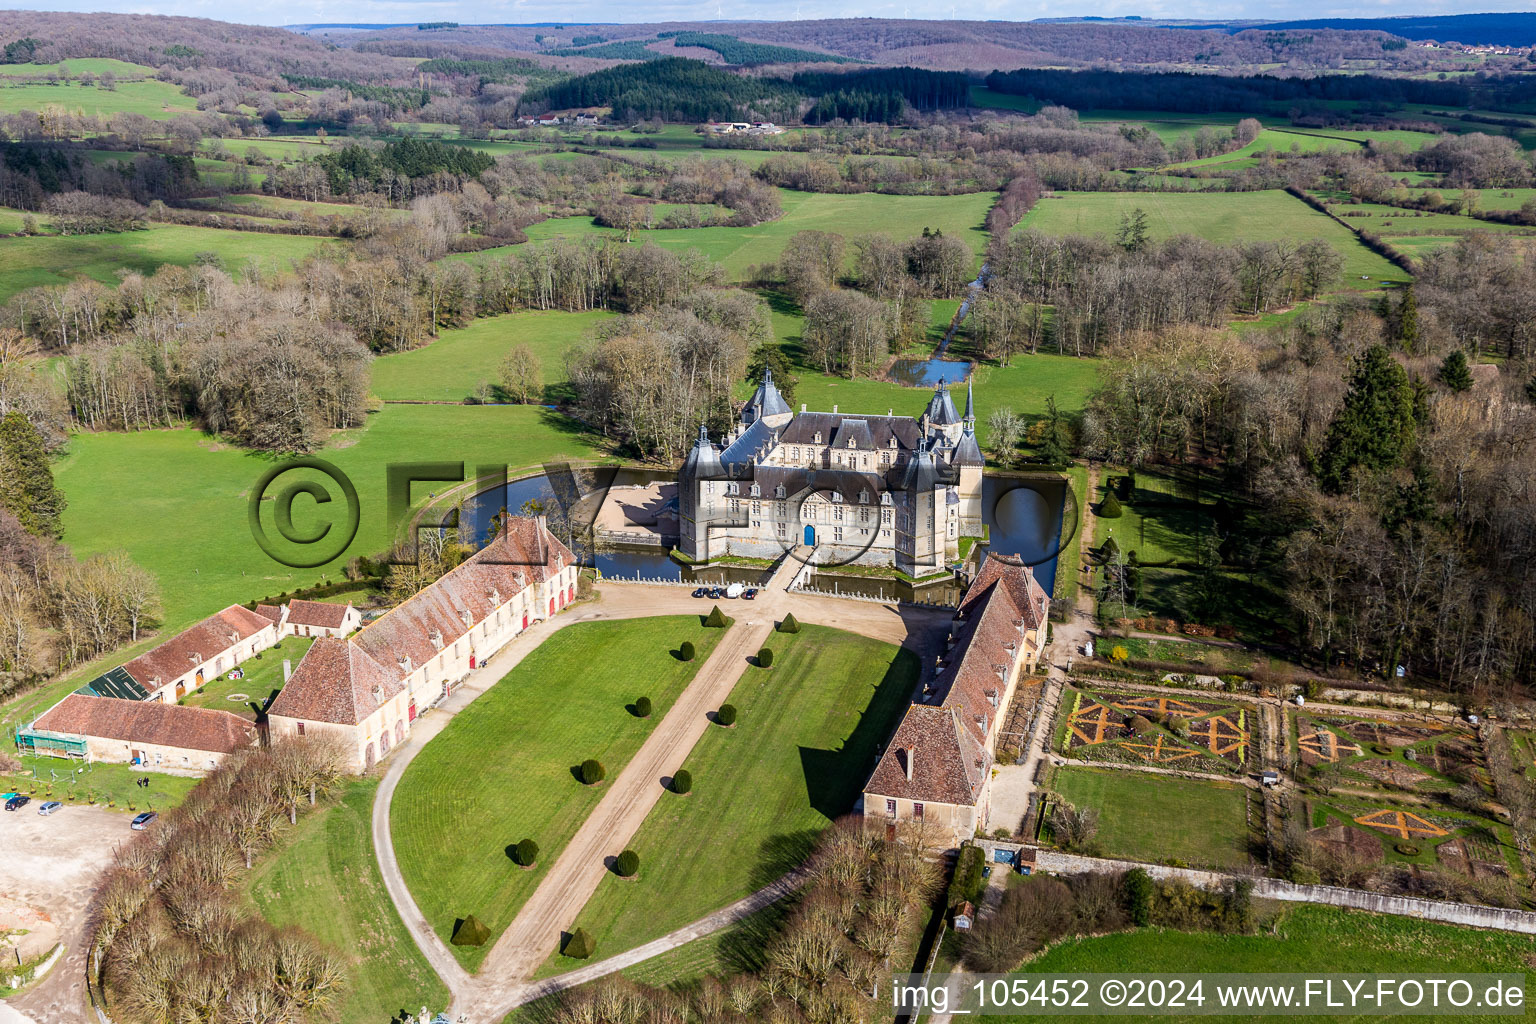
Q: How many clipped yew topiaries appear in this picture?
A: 12